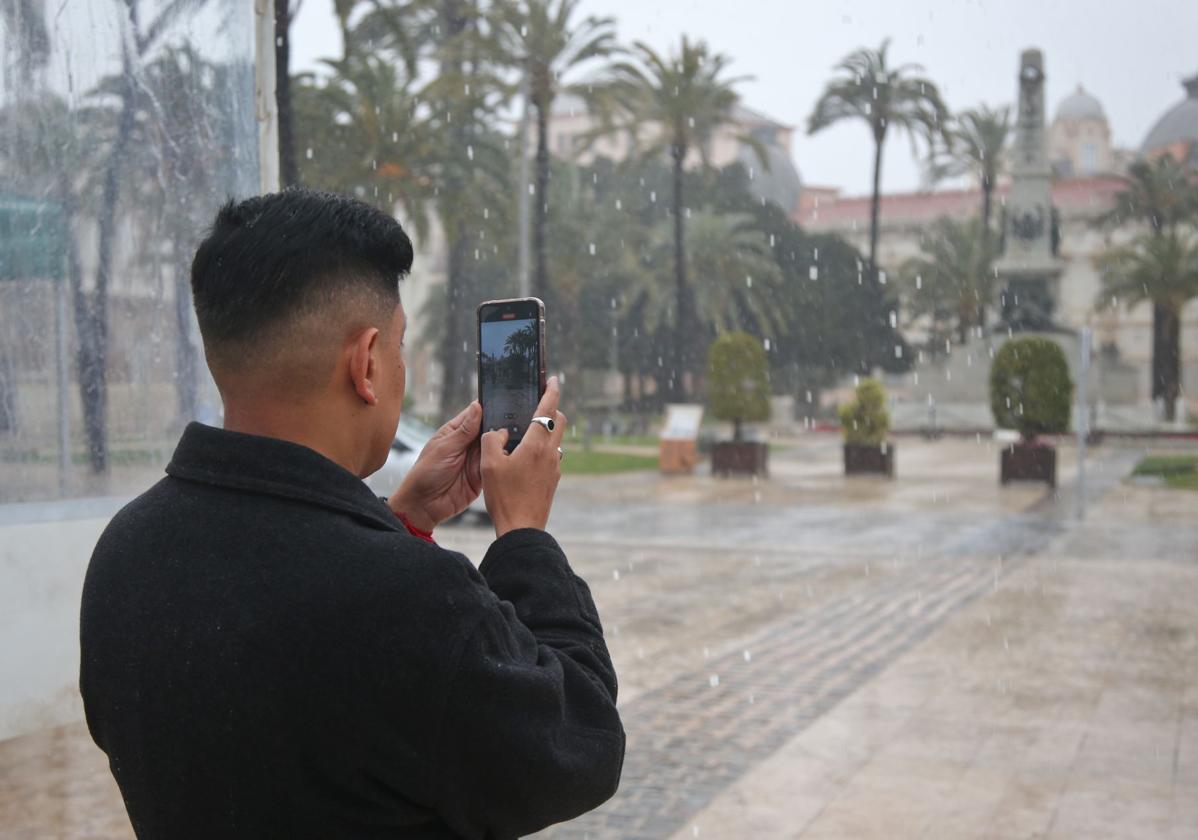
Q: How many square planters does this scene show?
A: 3